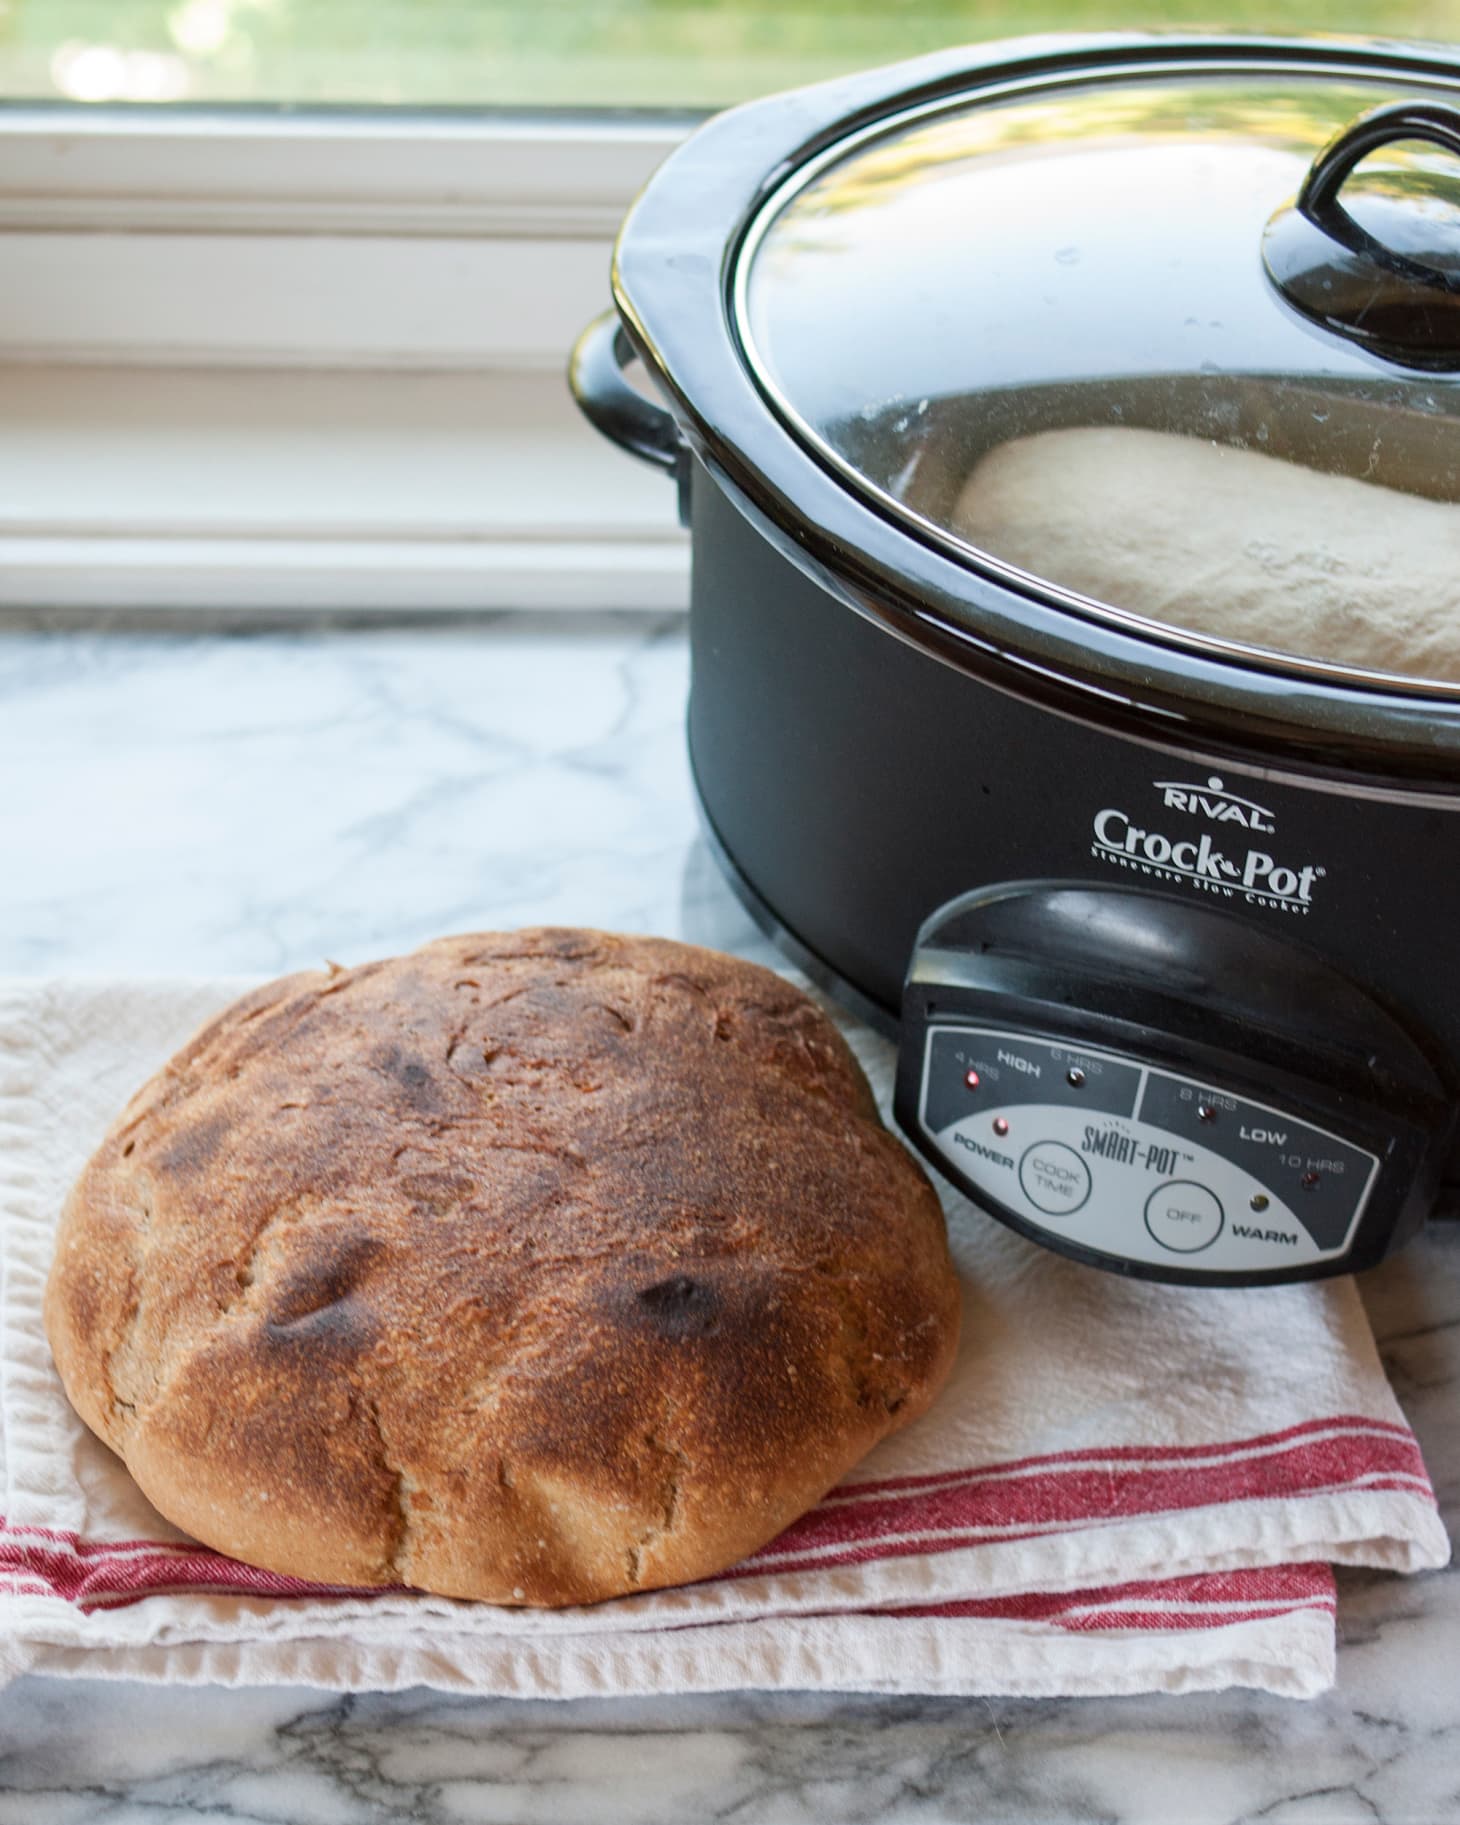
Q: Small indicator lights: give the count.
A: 6